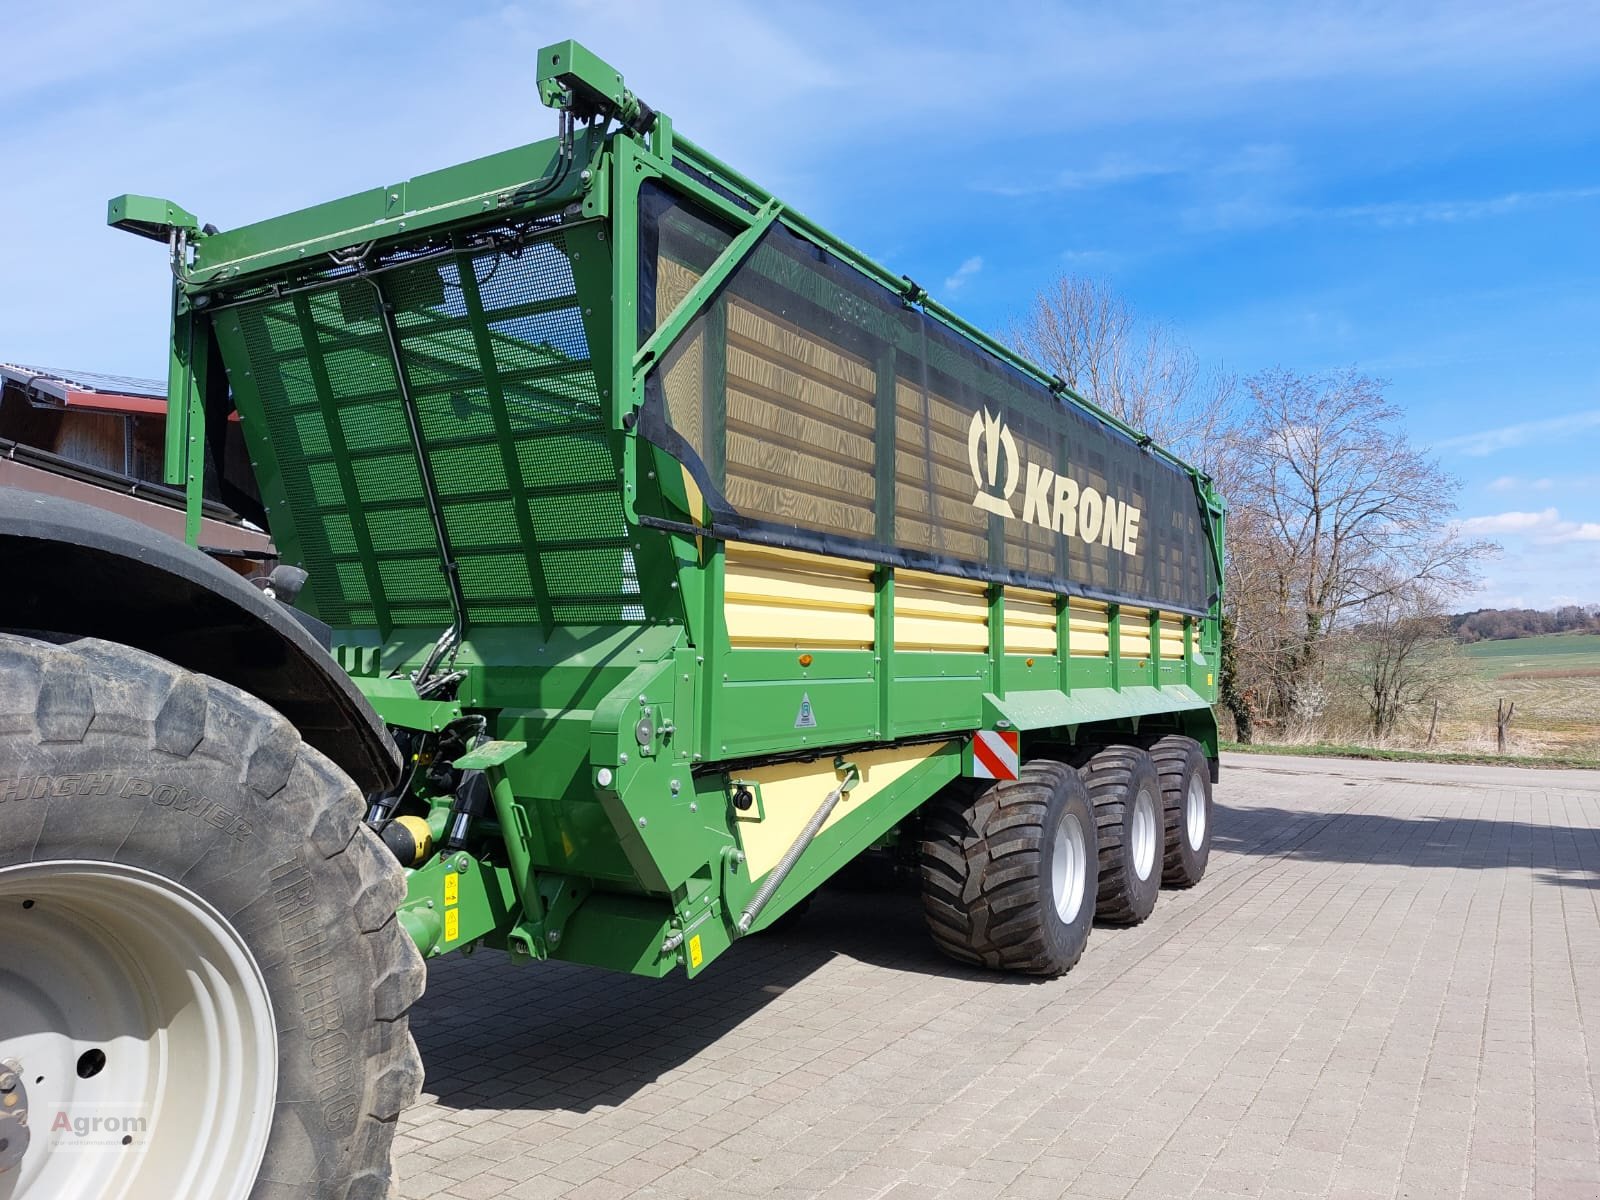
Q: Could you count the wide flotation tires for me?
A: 3